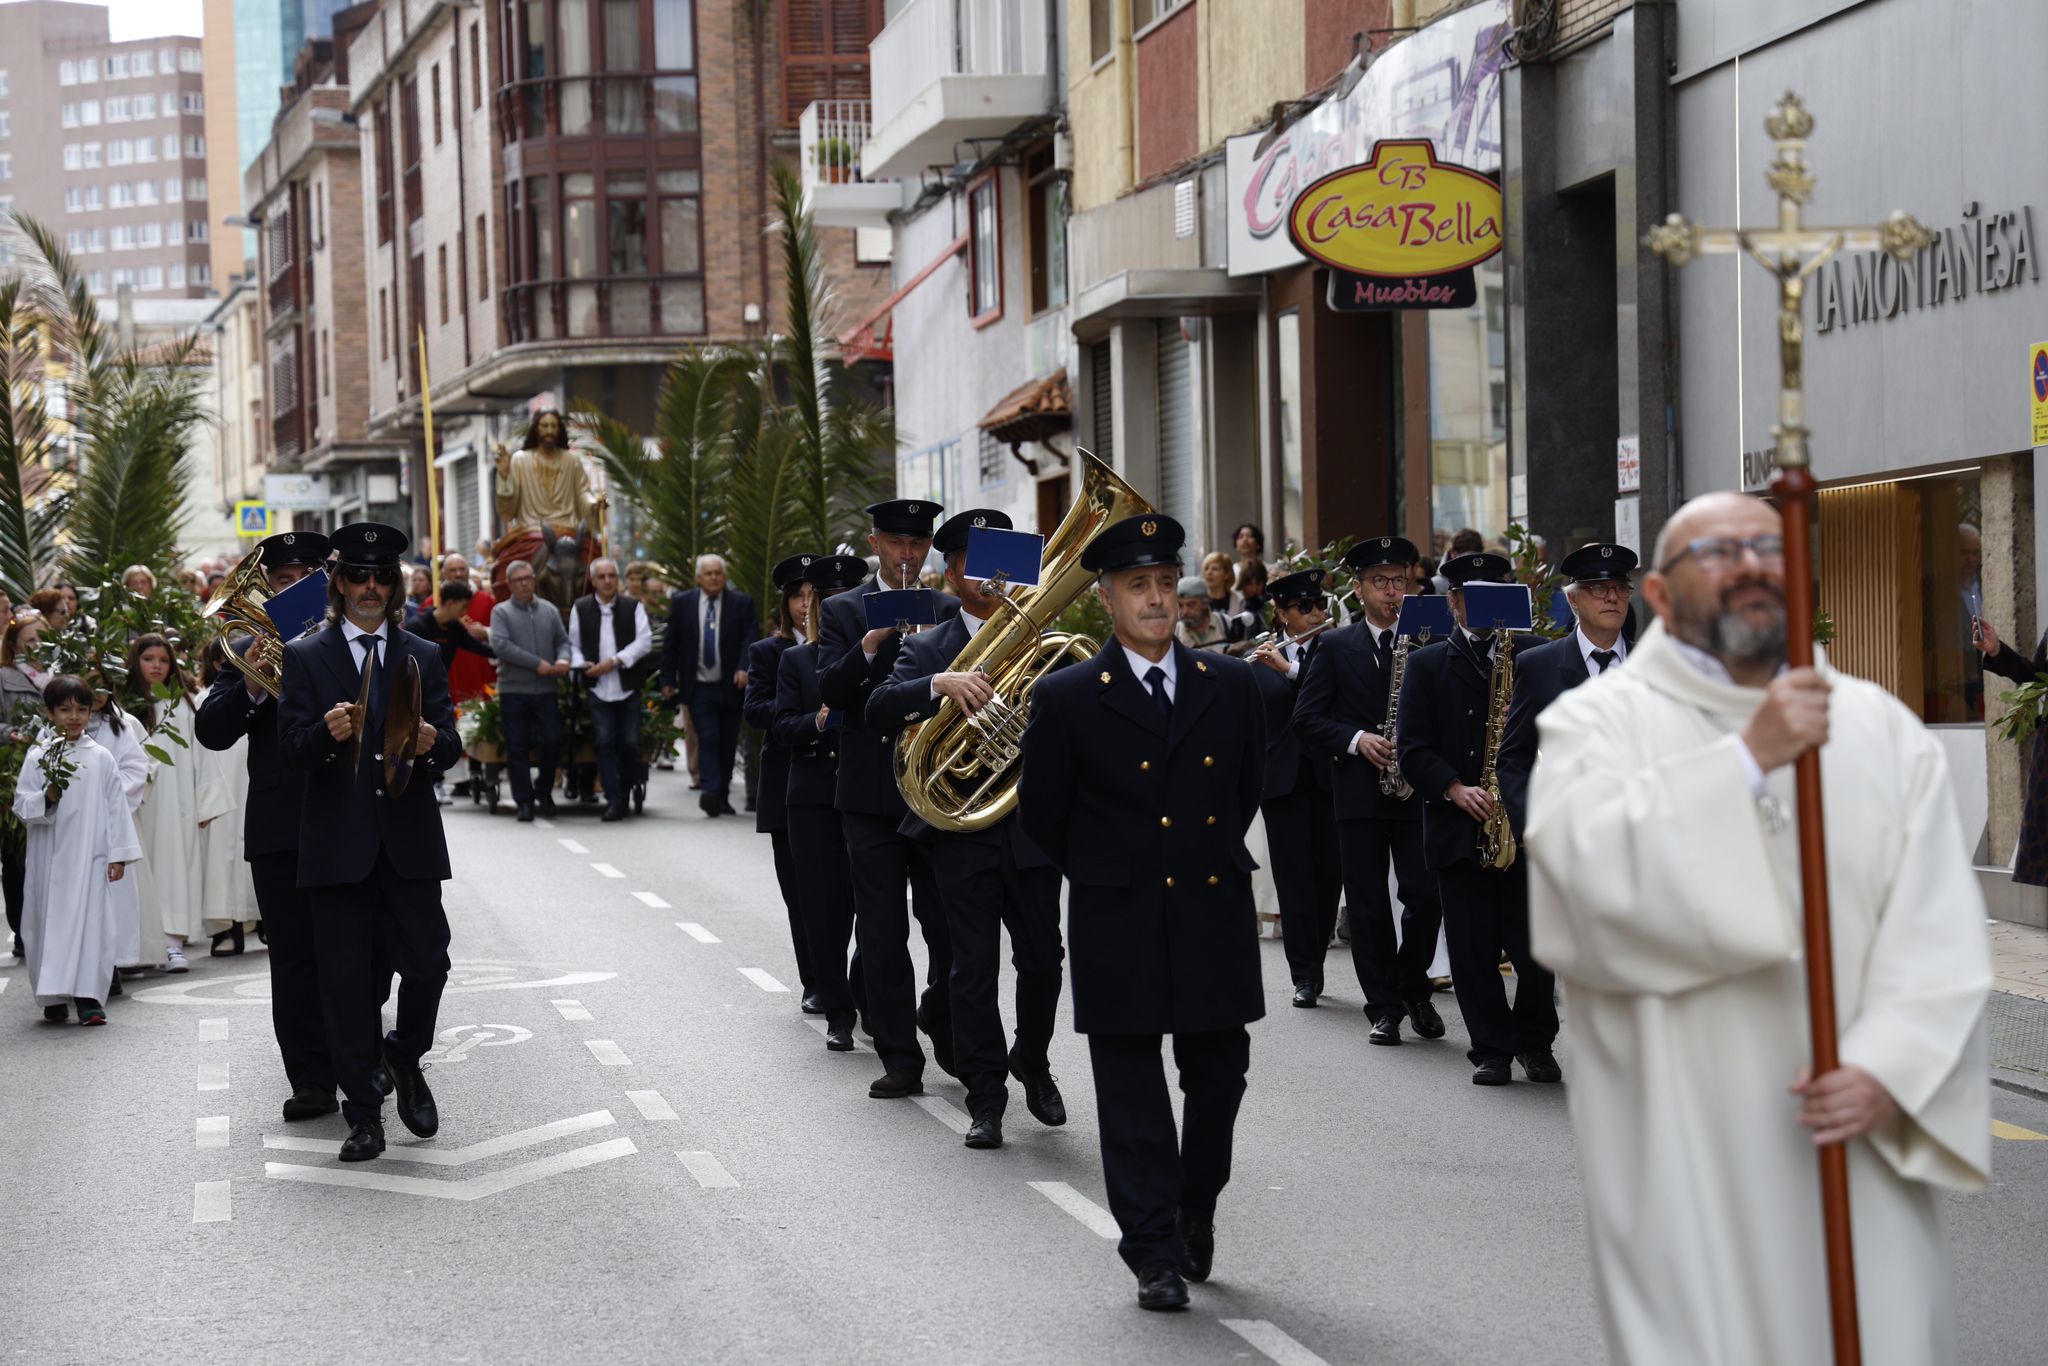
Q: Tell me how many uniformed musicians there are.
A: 11